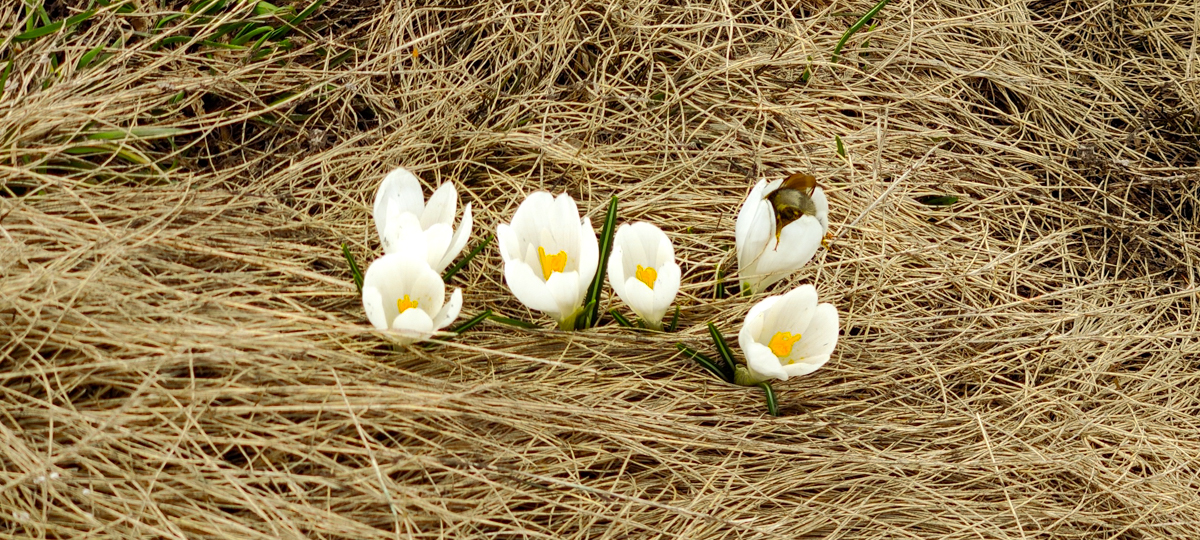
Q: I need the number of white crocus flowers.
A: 6